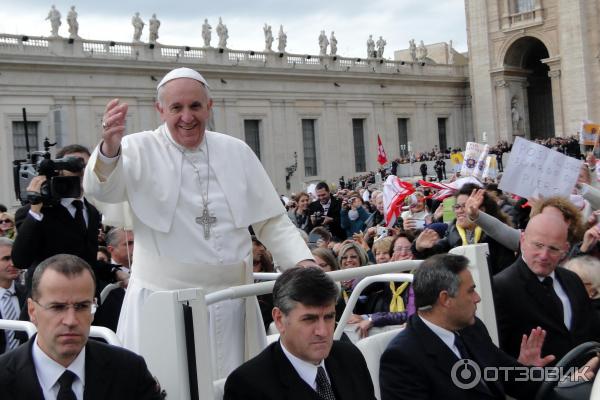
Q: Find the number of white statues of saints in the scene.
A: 14